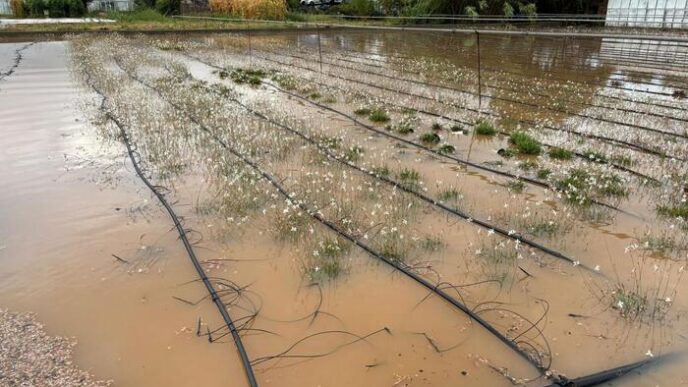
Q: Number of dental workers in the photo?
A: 0